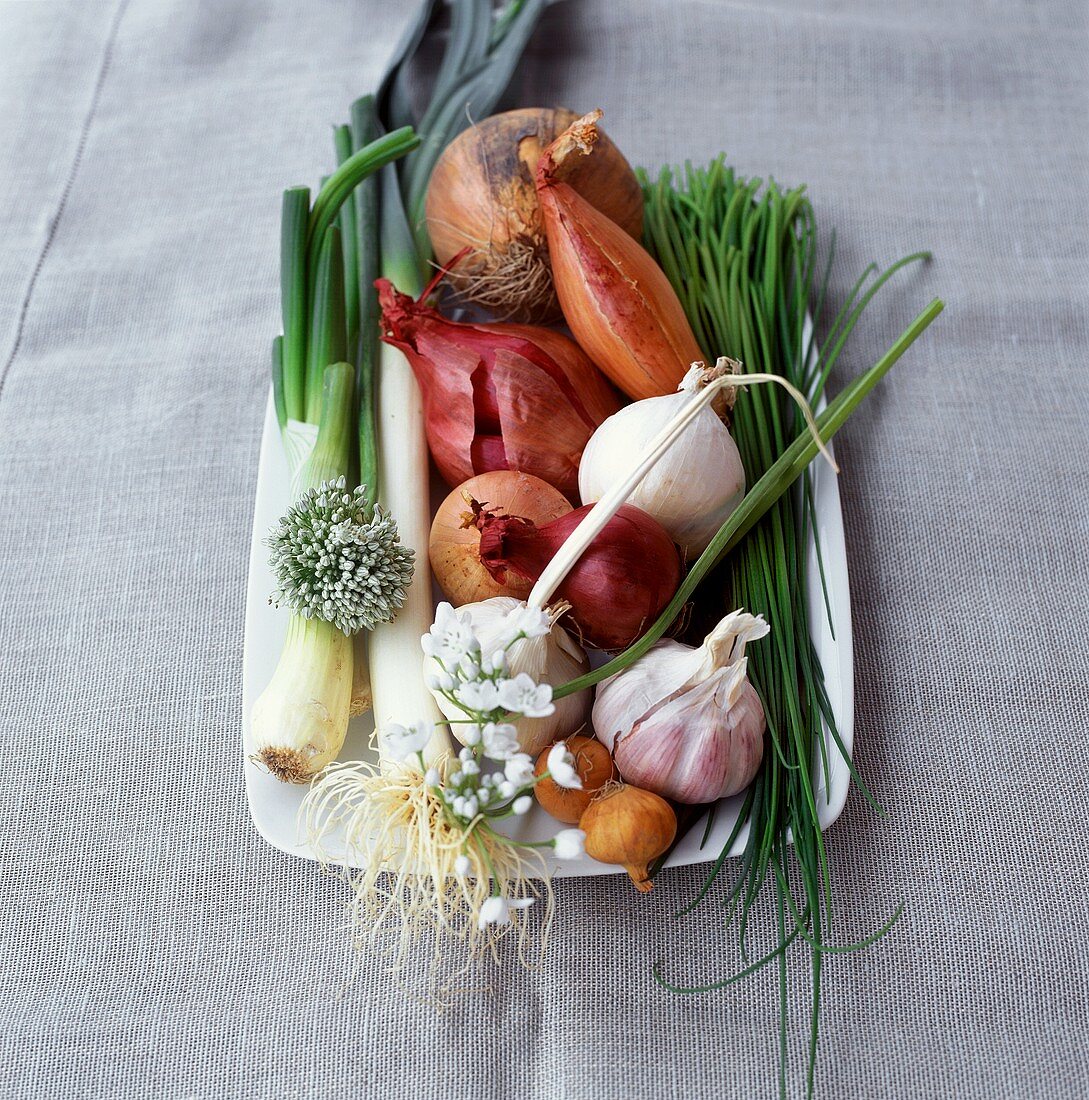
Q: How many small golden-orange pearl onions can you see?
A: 2